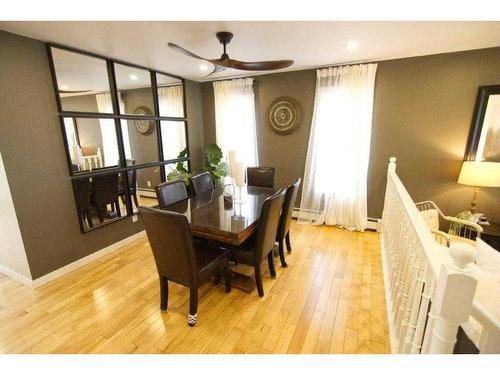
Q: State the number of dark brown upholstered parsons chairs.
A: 6